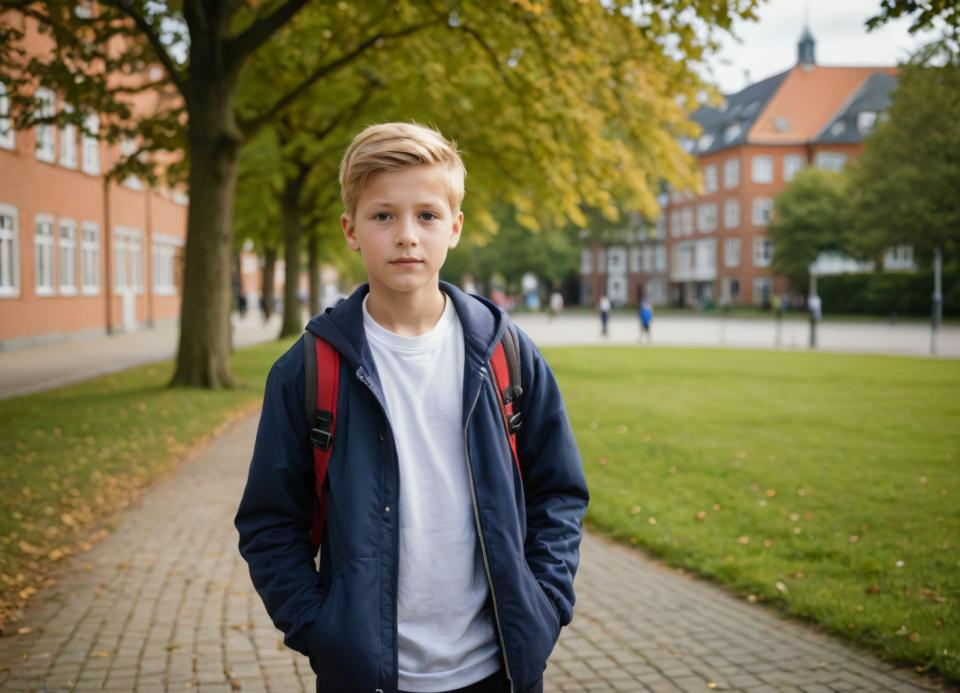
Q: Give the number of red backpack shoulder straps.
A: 2